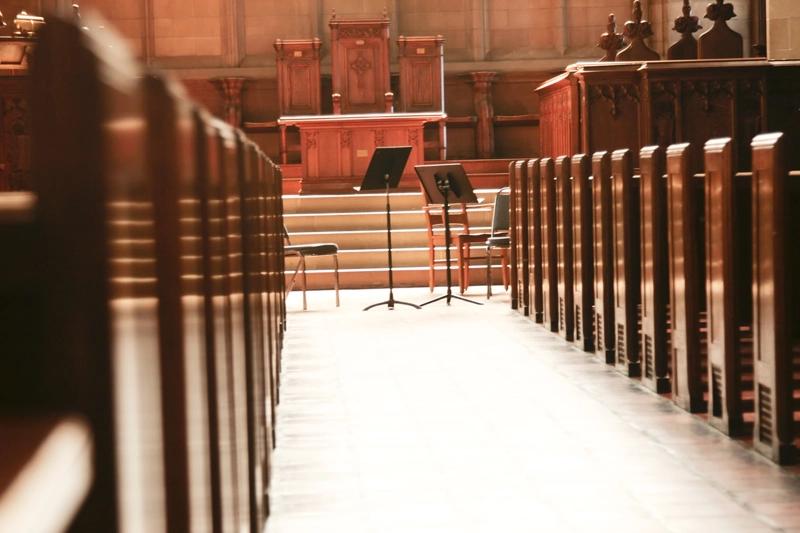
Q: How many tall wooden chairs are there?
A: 3